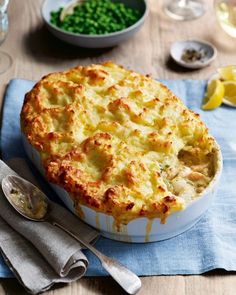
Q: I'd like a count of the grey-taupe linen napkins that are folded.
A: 1